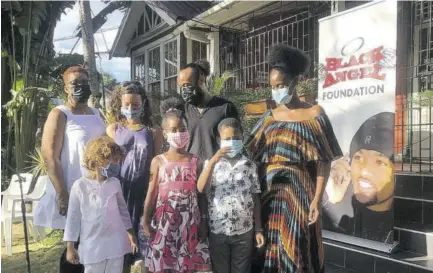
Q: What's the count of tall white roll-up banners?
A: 1